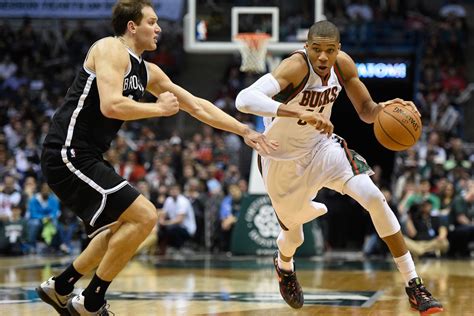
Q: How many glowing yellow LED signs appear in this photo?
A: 0